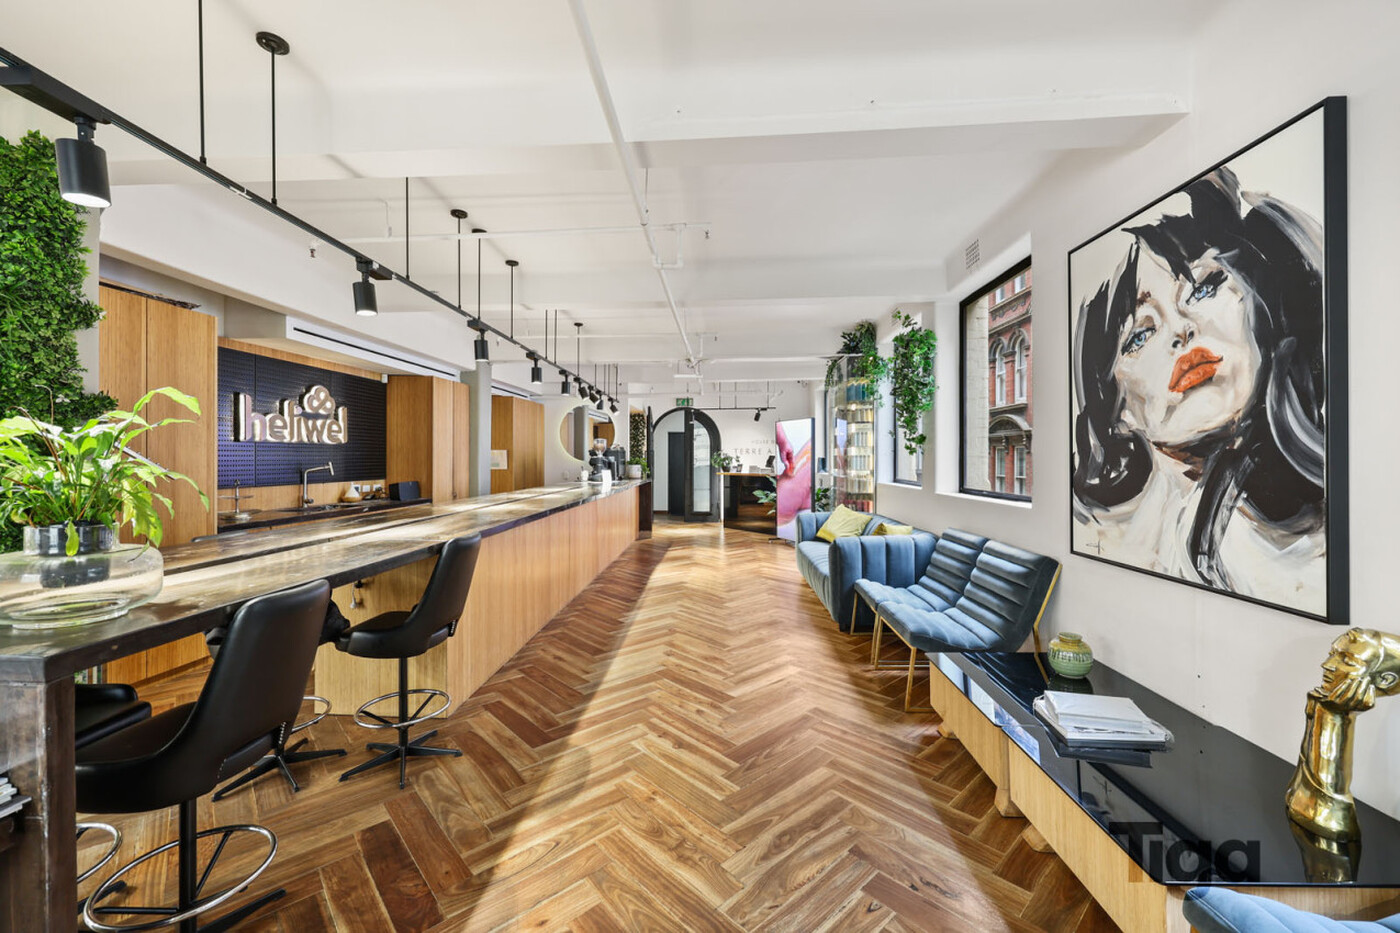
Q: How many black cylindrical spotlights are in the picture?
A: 10